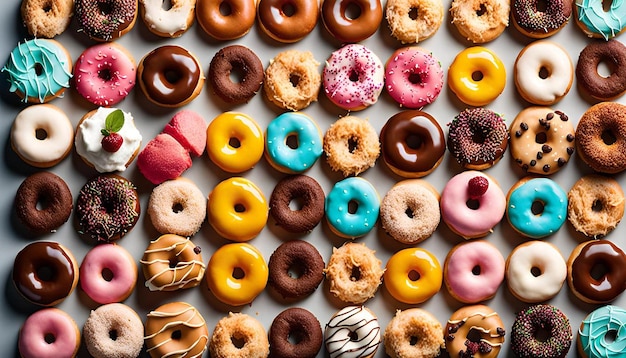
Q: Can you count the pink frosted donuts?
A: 7